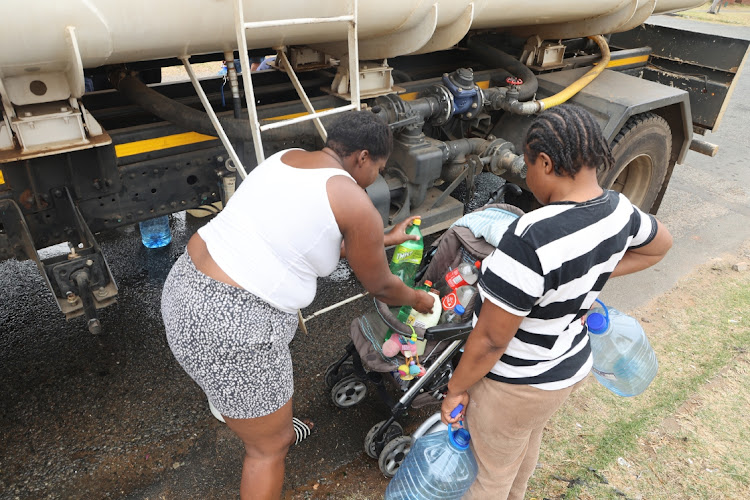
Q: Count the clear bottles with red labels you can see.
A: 2